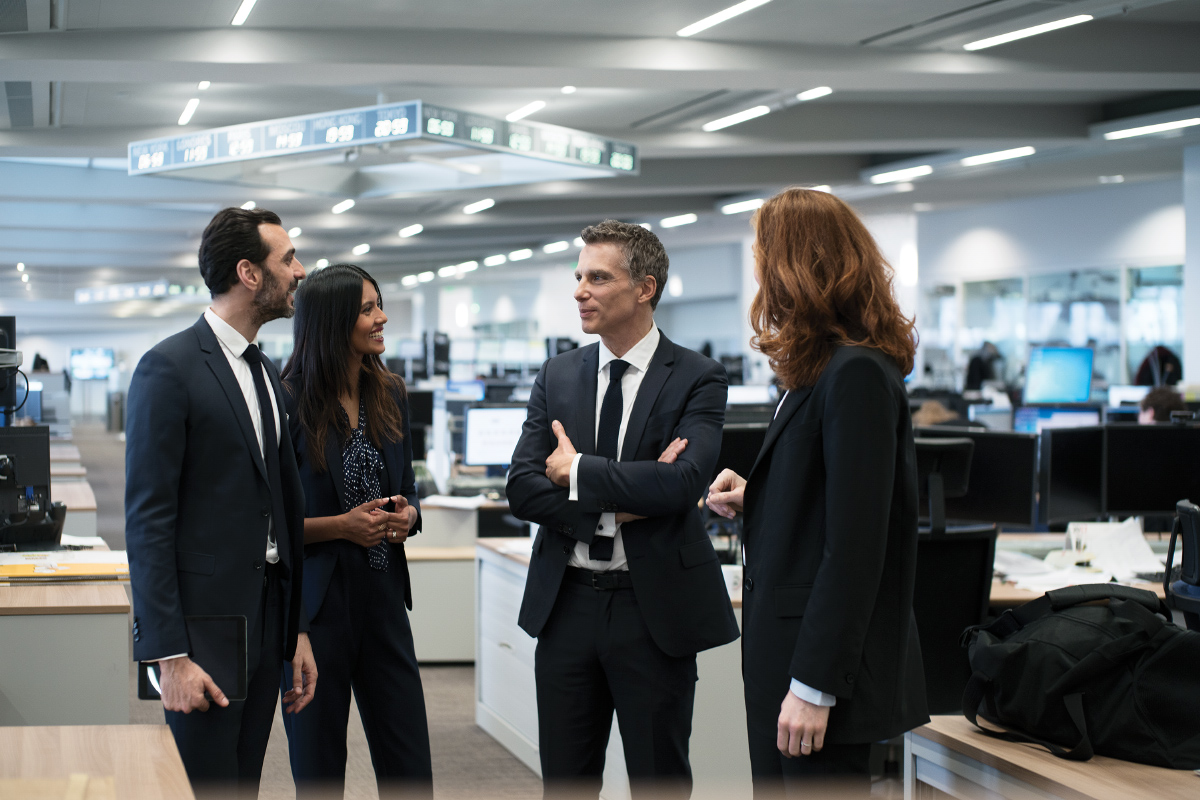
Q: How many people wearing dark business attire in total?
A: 4